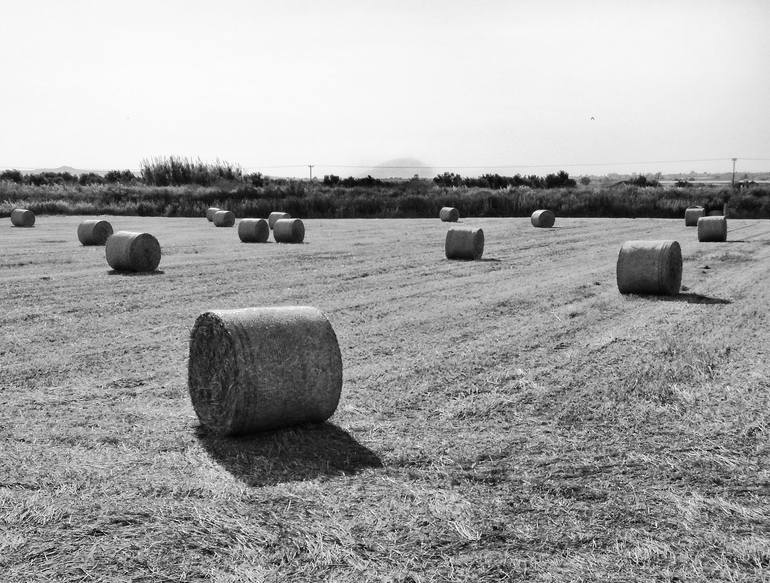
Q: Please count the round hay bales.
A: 15